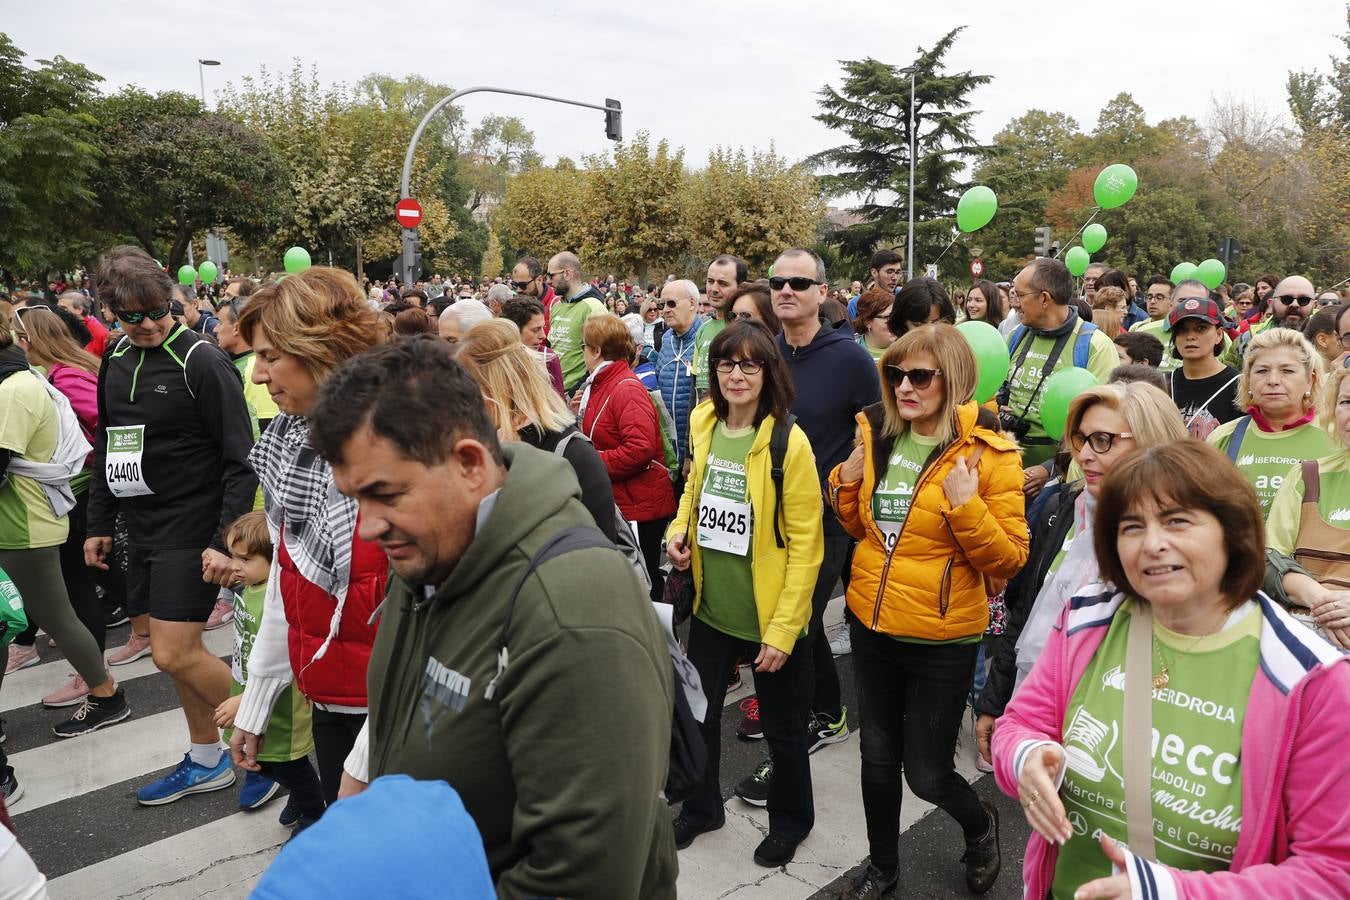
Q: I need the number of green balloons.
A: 11